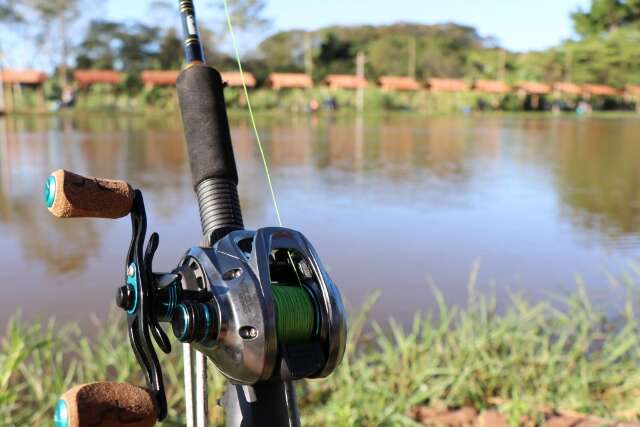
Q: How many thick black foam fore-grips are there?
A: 1